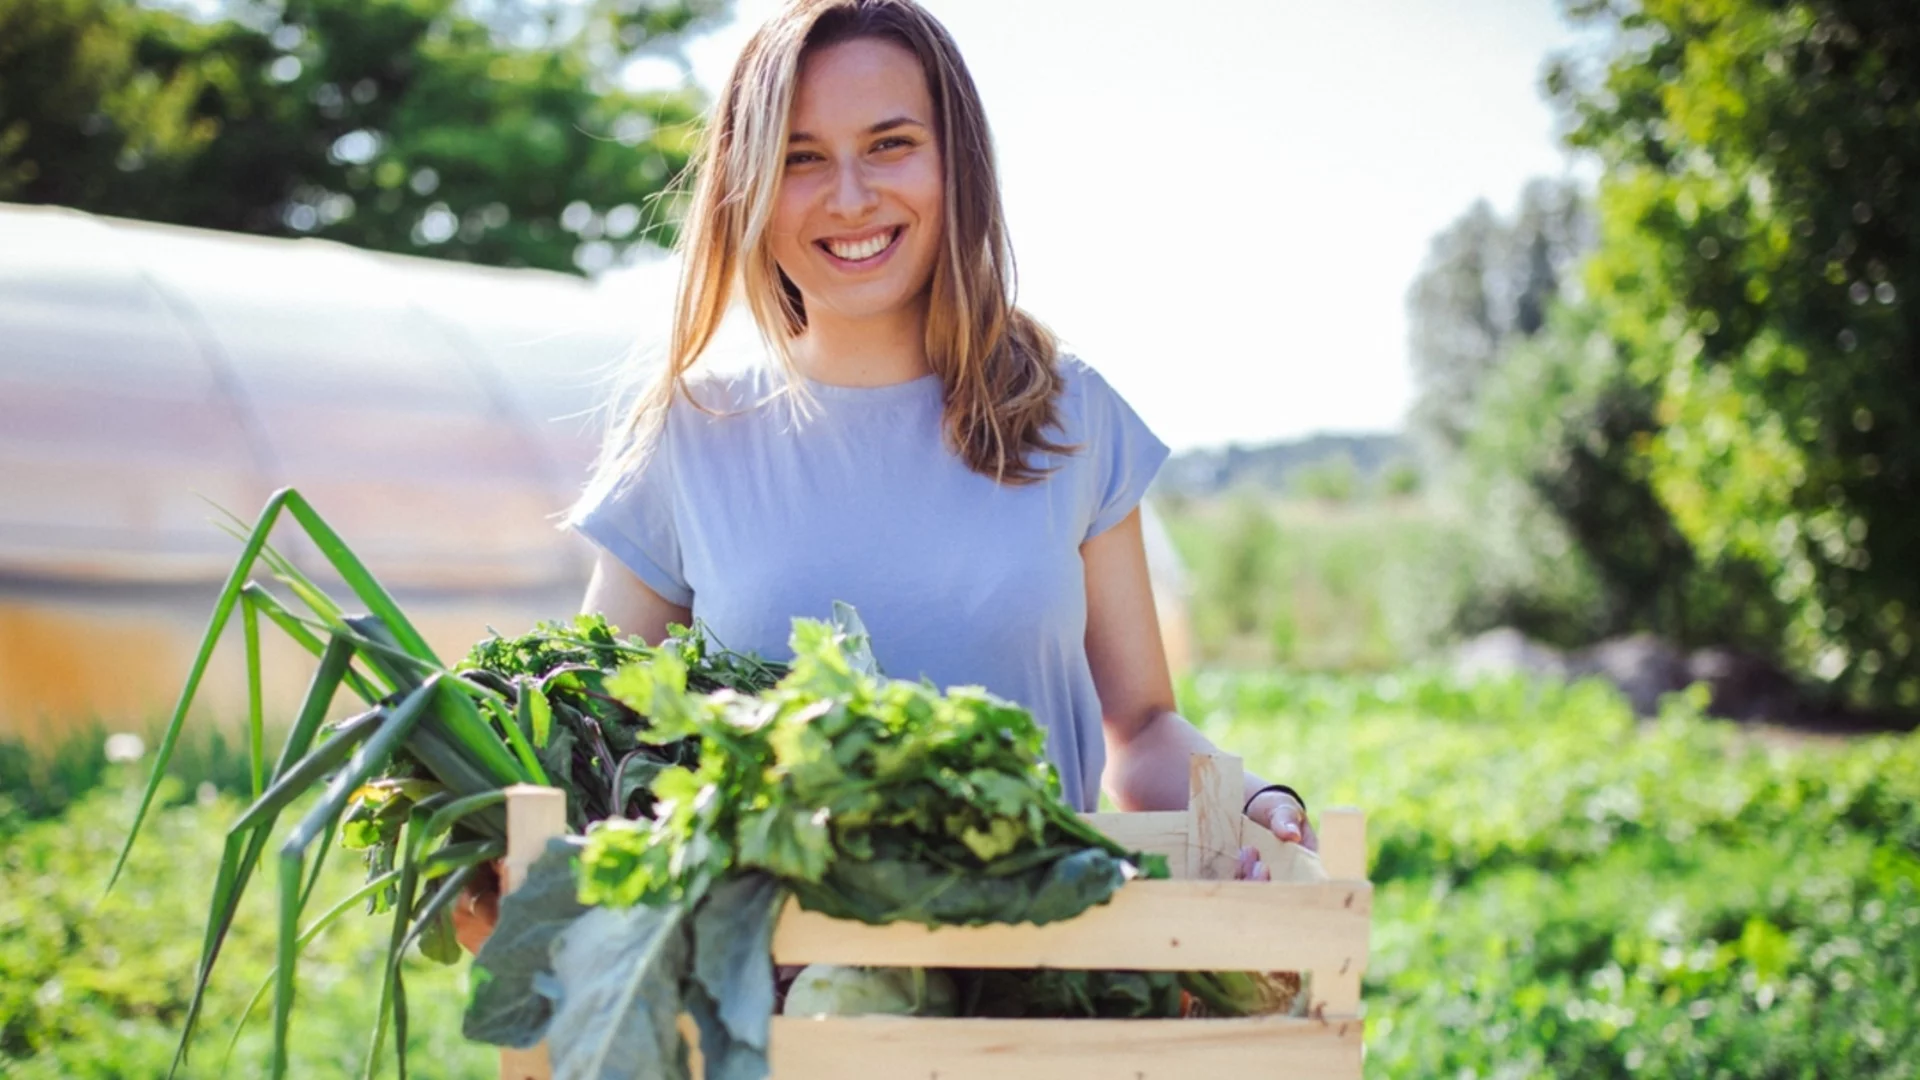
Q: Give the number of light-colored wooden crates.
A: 1